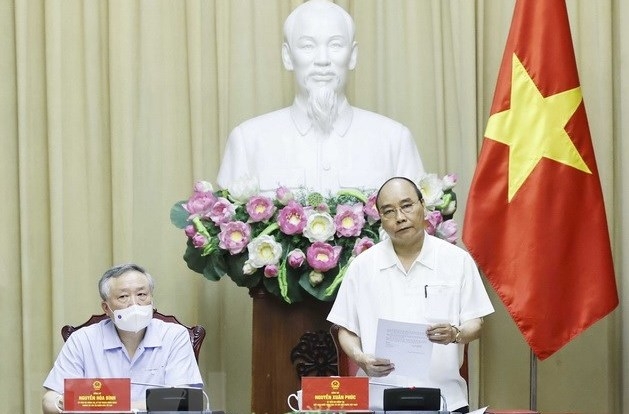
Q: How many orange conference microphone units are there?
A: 0